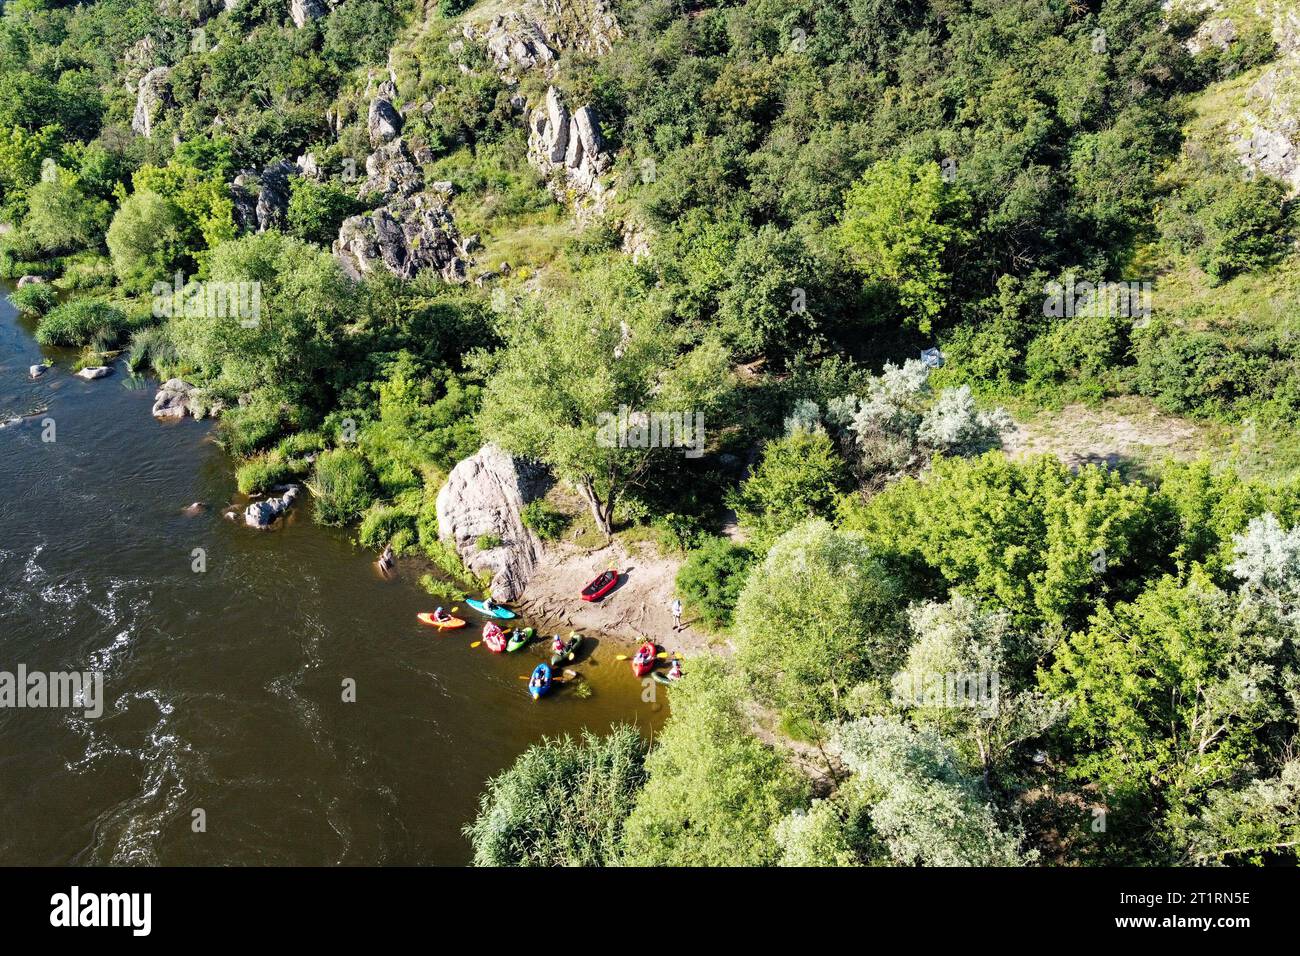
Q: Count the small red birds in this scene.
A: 0